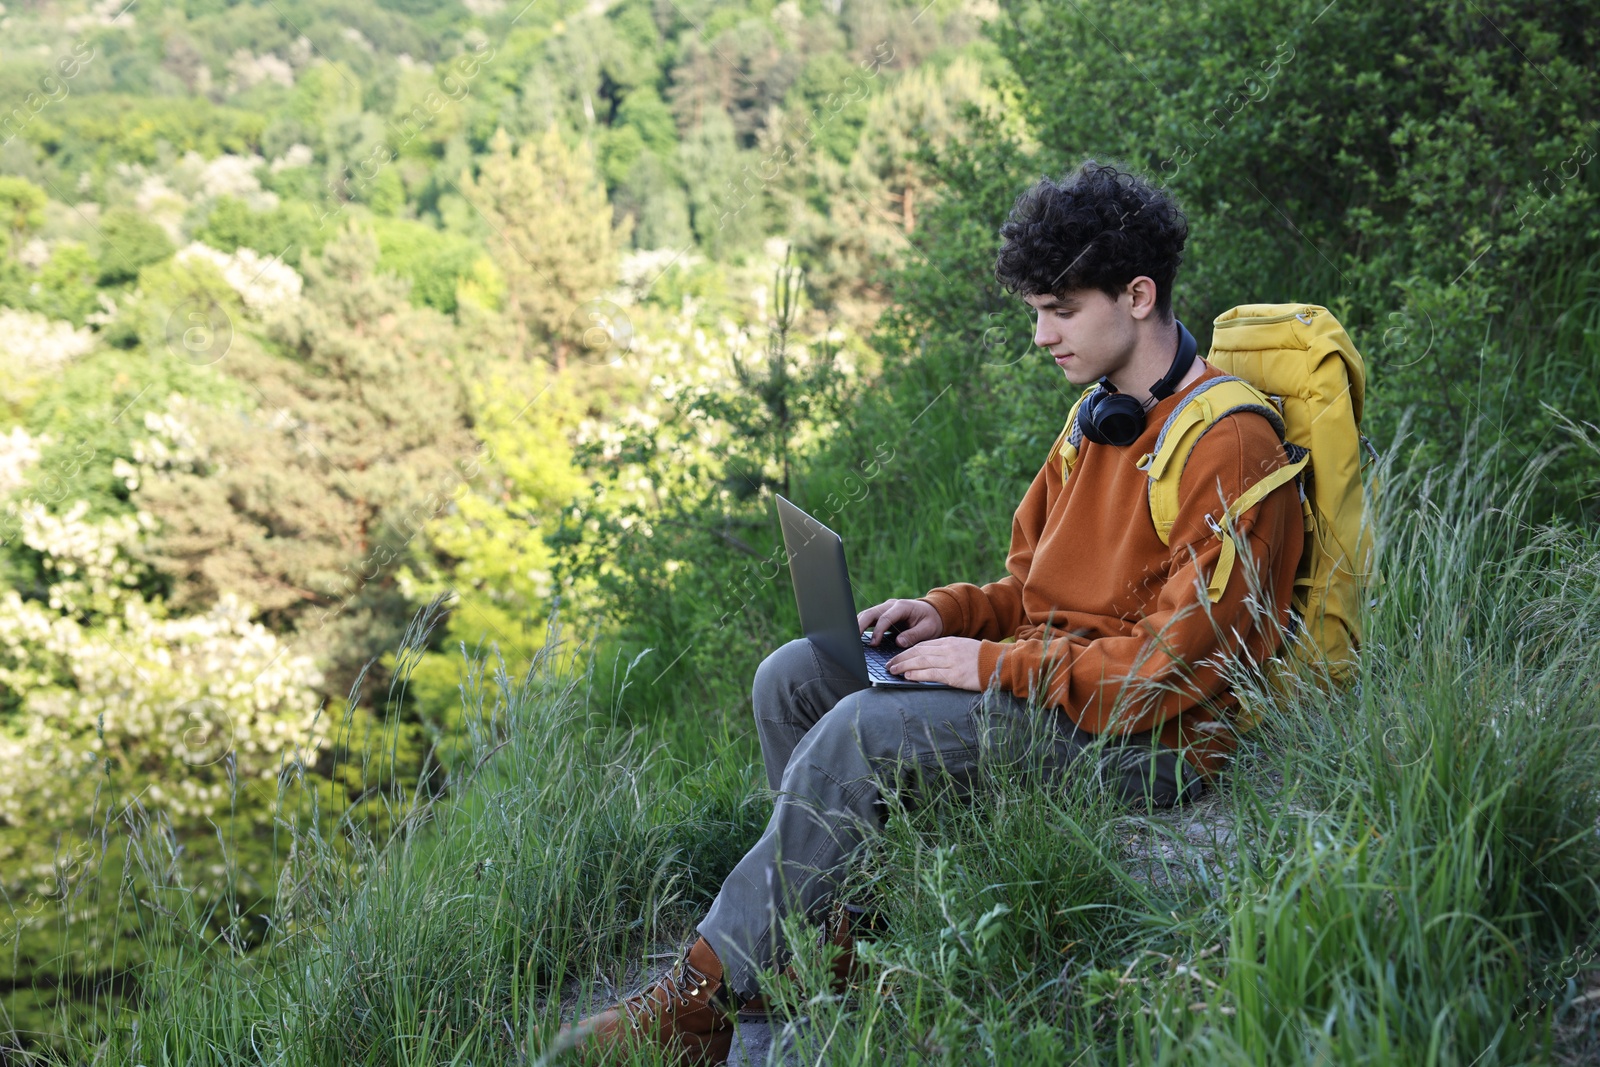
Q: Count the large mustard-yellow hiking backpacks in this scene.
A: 1